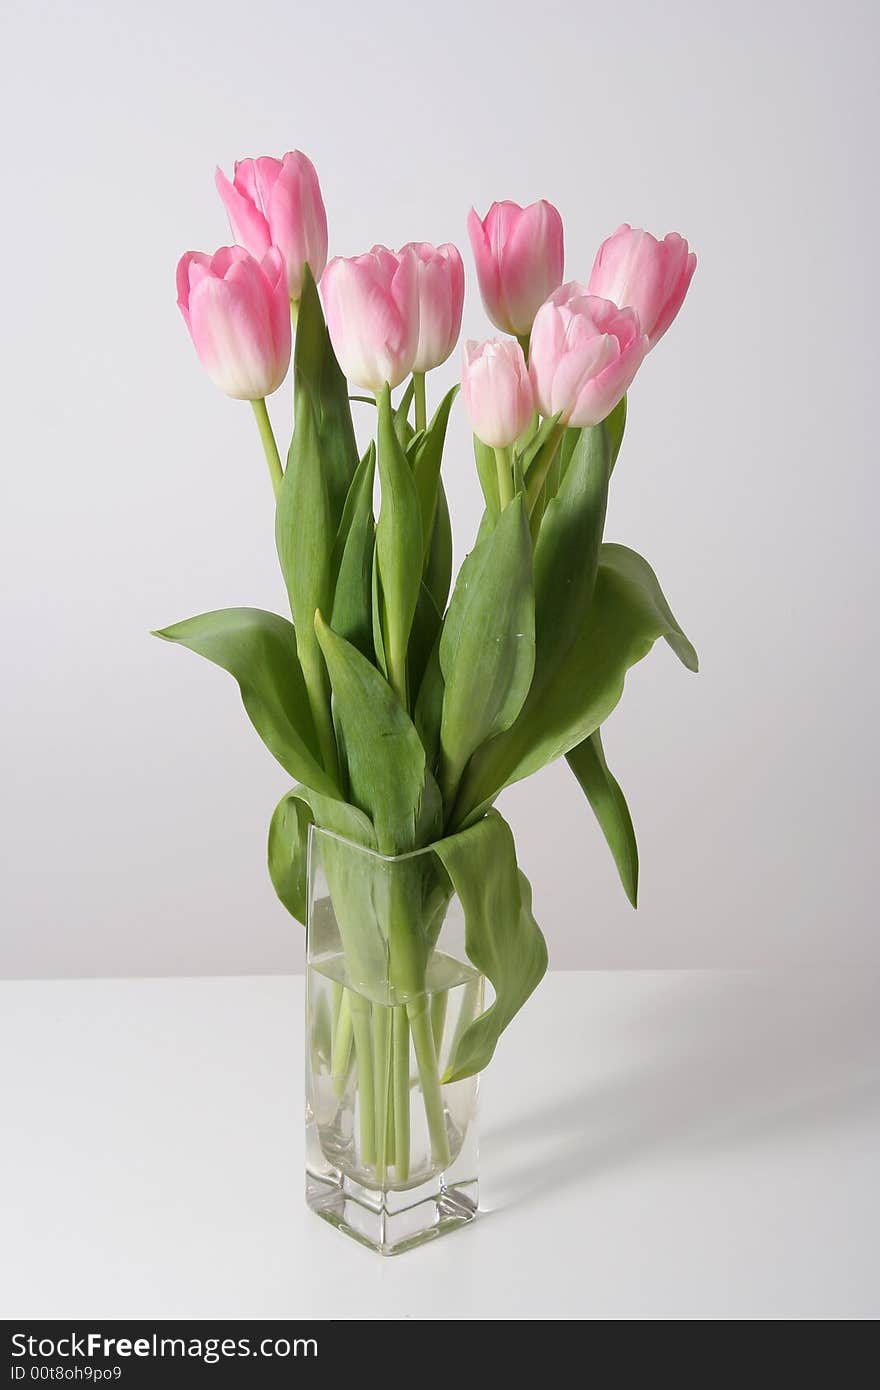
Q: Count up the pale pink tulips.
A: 8